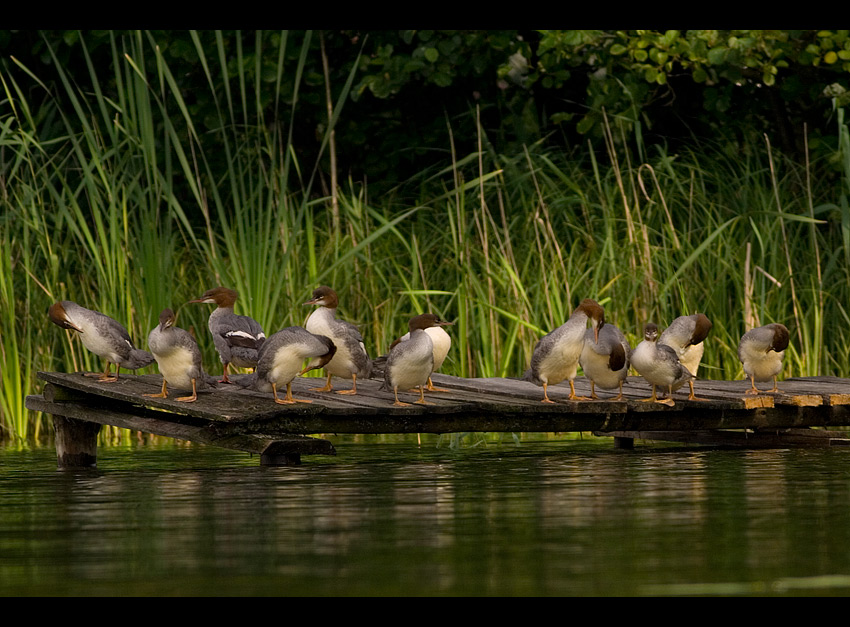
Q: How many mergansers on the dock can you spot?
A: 12